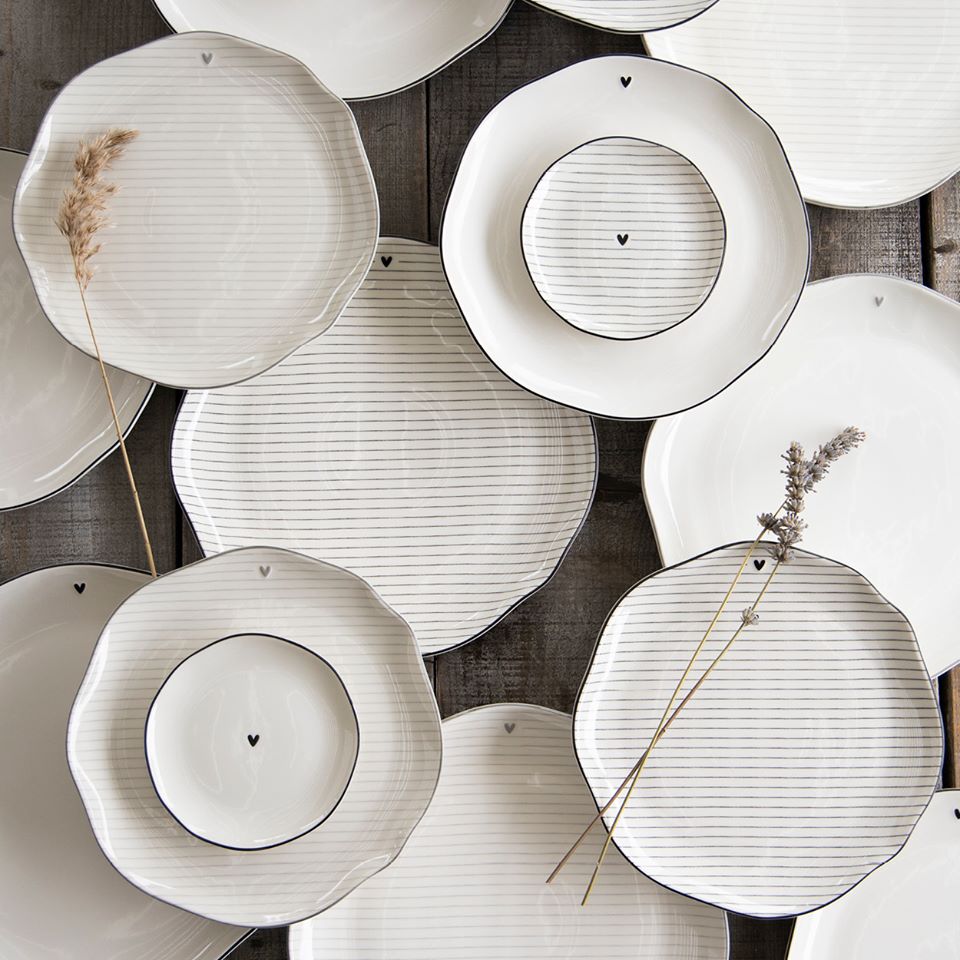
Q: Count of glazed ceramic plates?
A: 15